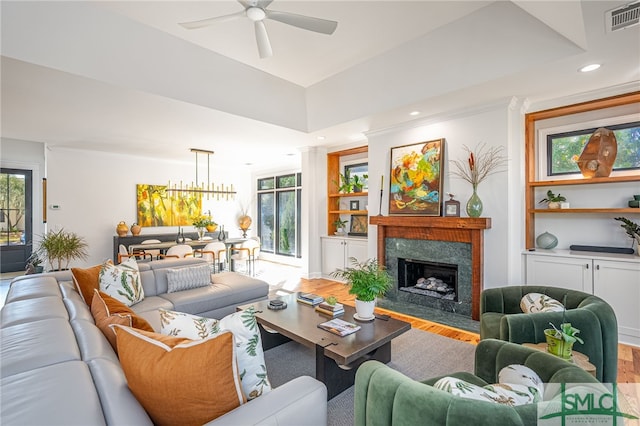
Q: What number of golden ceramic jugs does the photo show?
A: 2